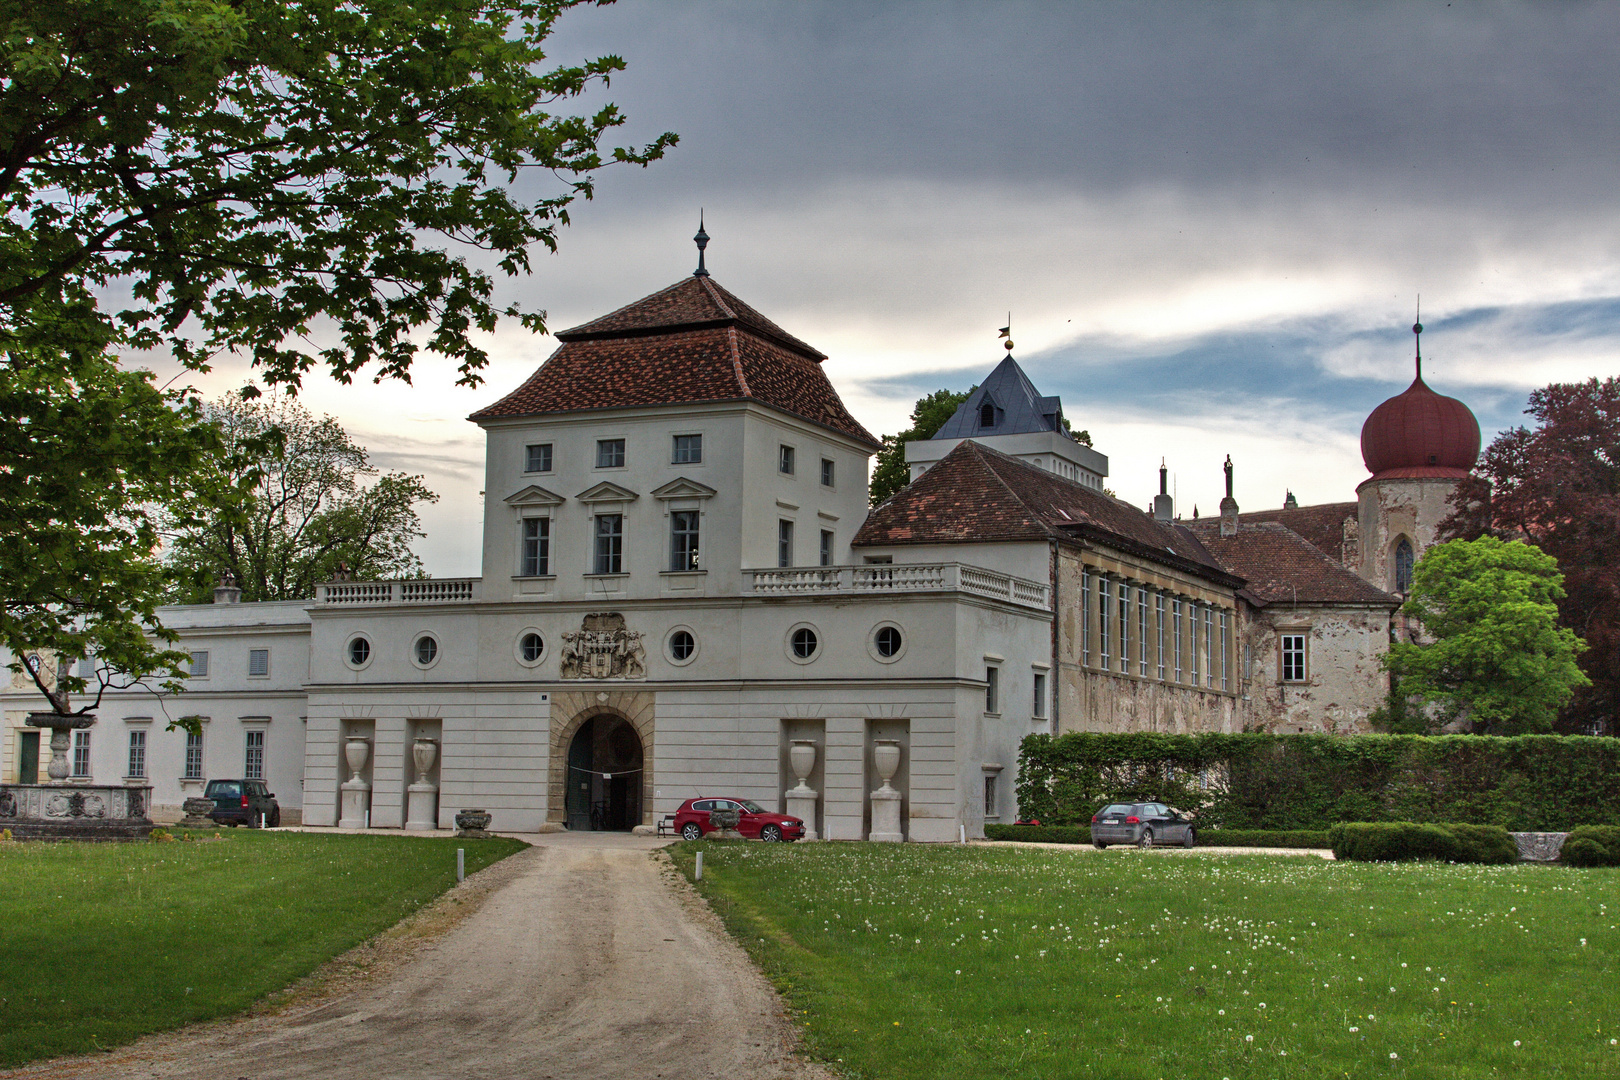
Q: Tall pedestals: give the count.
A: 4